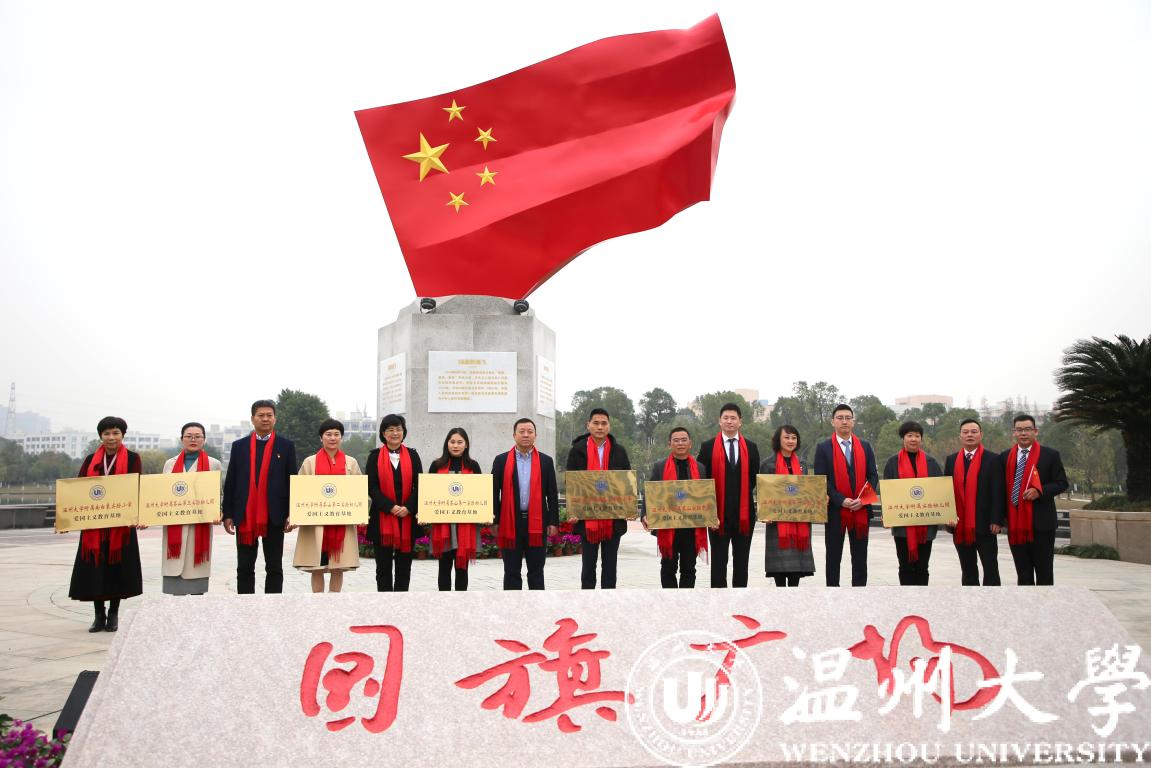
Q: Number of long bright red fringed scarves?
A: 15